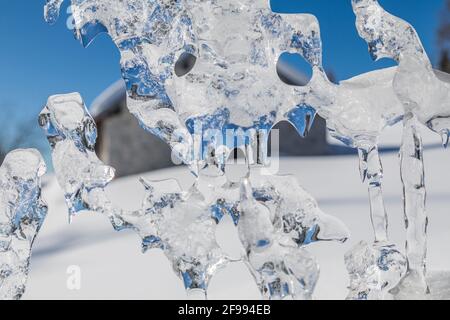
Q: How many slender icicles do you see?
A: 2